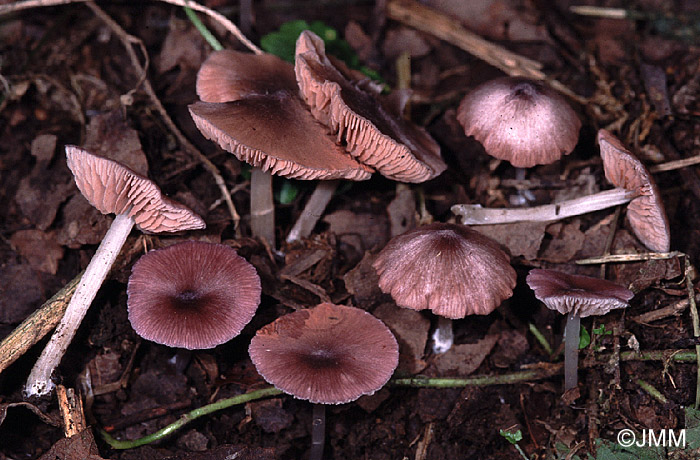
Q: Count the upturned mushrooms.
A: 2